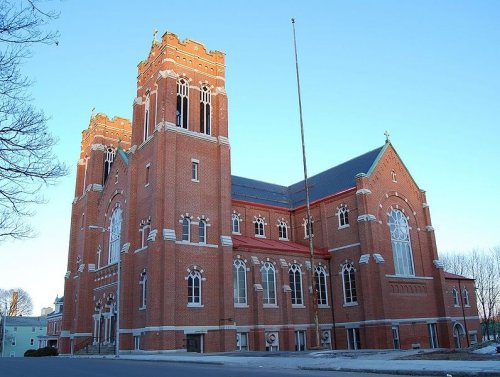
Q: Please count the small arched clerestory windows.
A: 5